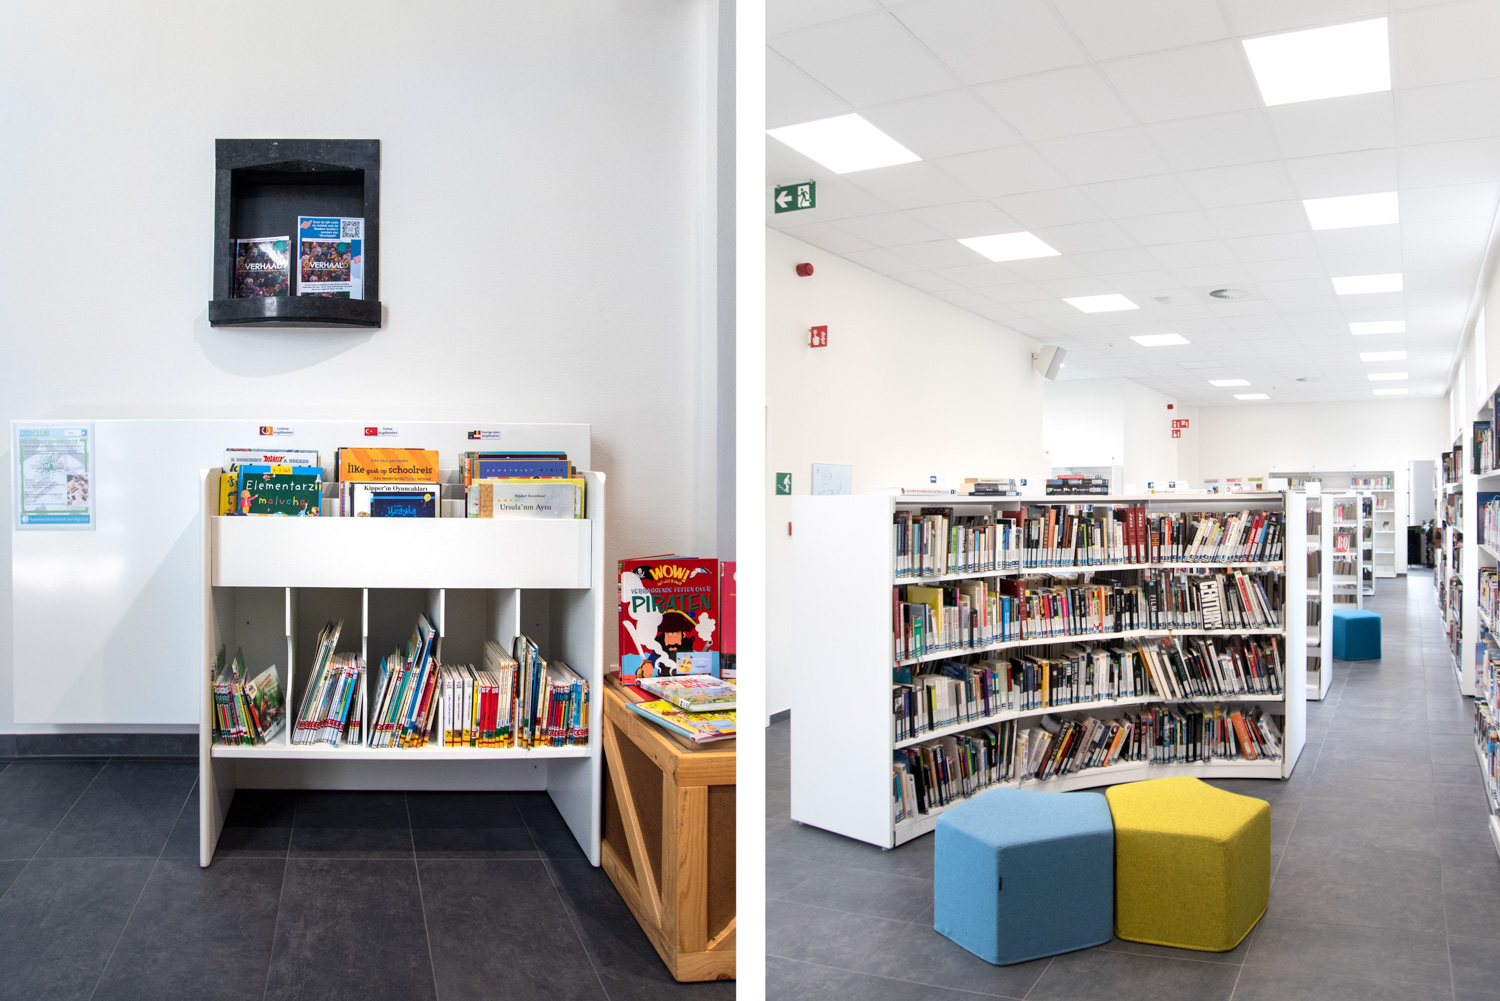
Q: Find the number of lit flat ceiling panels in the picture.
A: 13